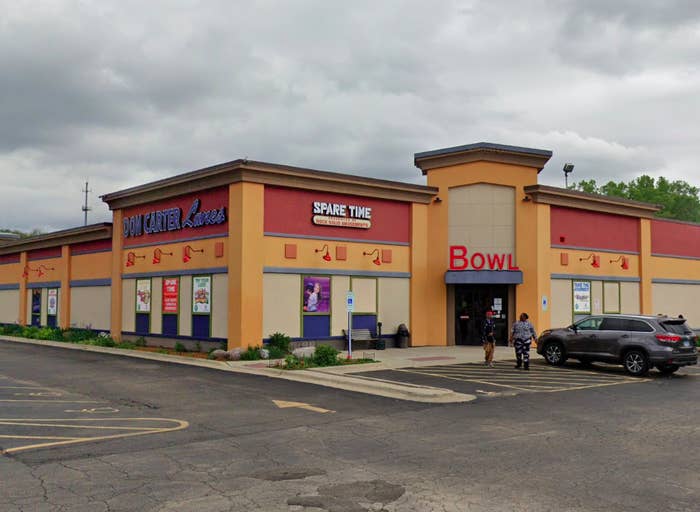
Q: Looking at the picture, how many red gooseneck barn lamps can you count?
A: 9